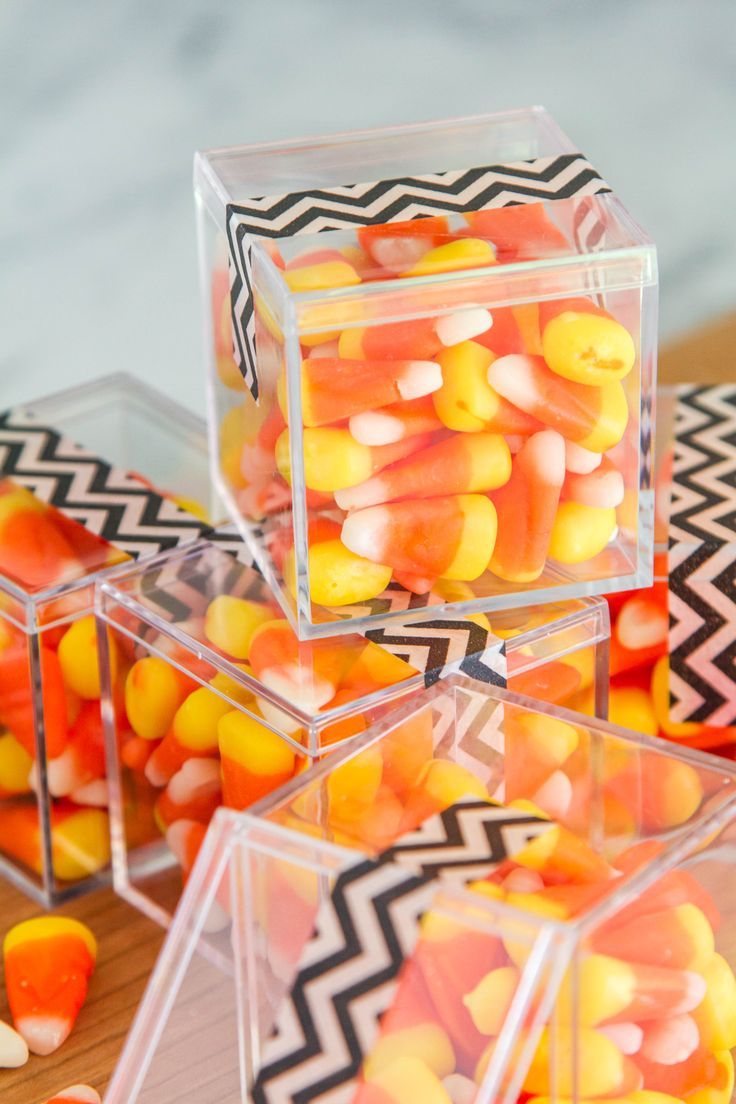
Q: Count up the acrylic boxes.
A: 5